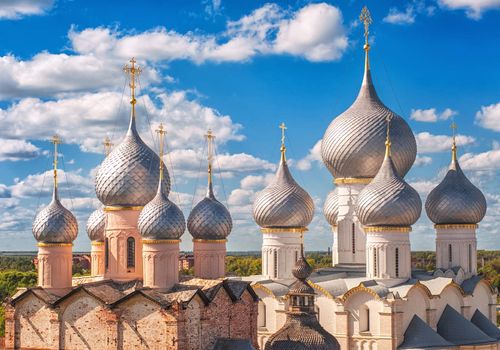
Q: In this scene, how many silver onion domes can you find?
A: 10